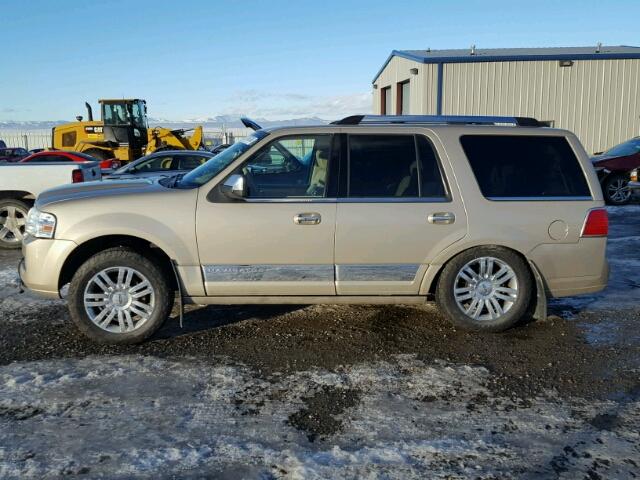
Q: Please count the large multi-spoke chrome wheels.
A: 2